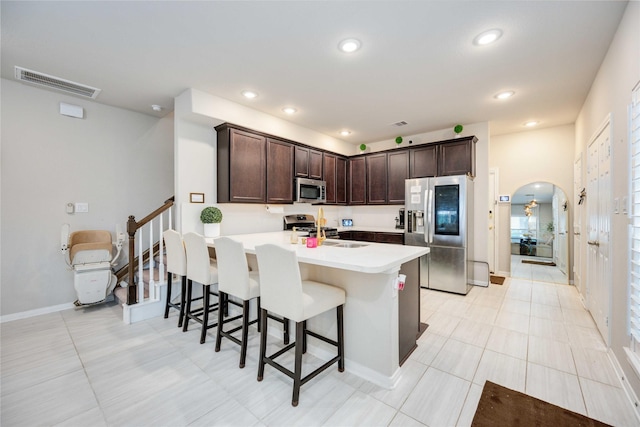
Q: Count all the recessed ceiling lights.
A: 7